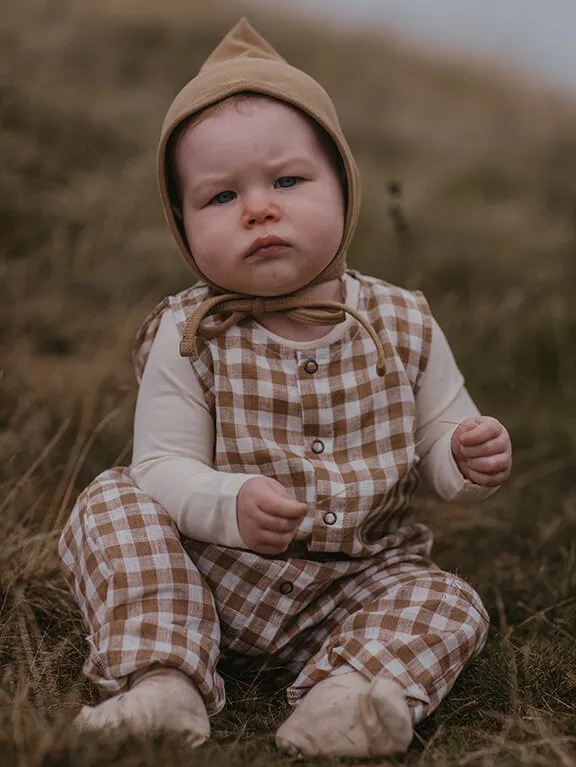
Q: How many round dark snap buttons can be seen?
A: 4